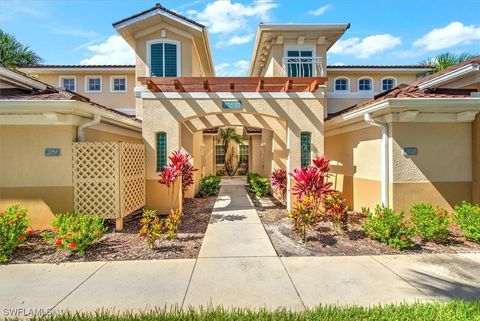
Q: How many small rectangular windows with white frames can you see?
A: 3